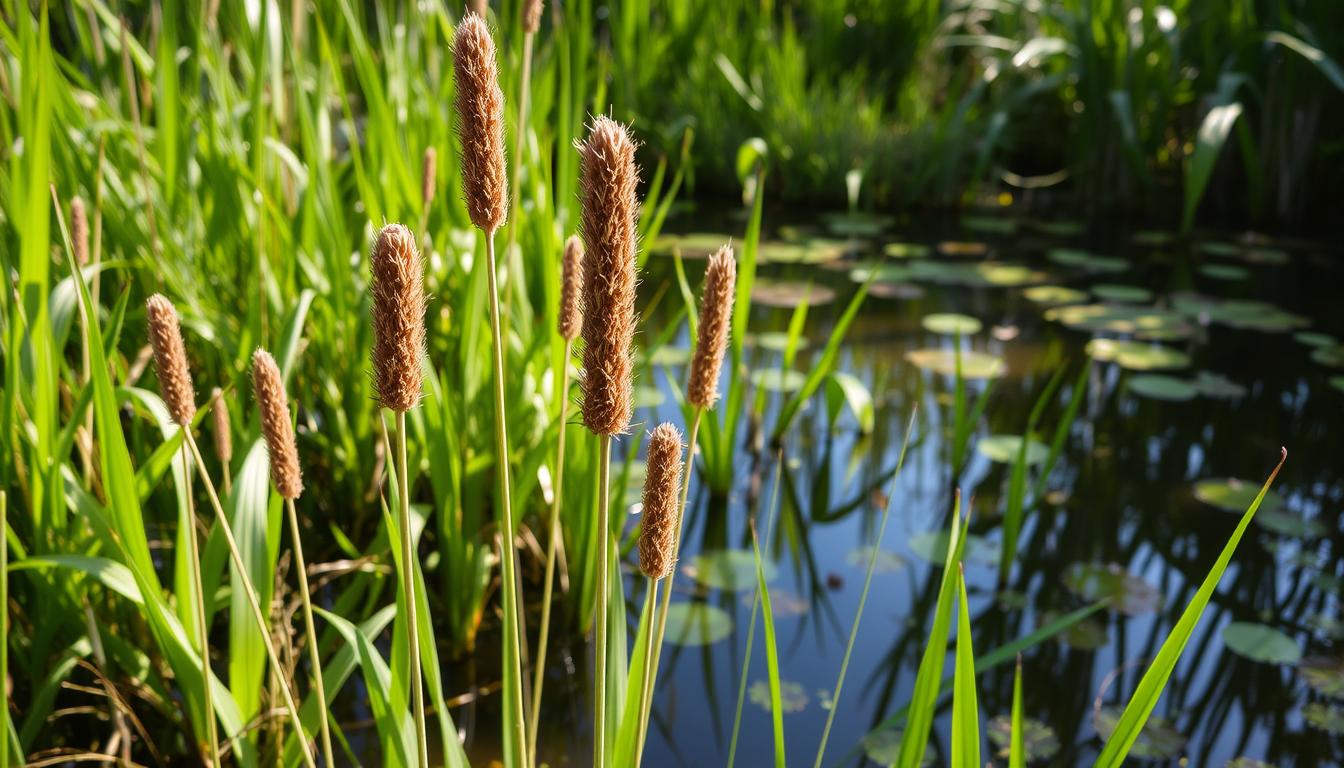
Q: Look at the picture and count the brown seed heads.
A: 13